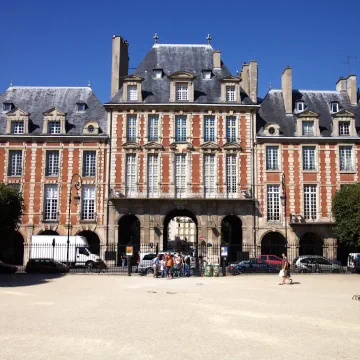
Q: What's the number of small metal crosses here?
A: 2